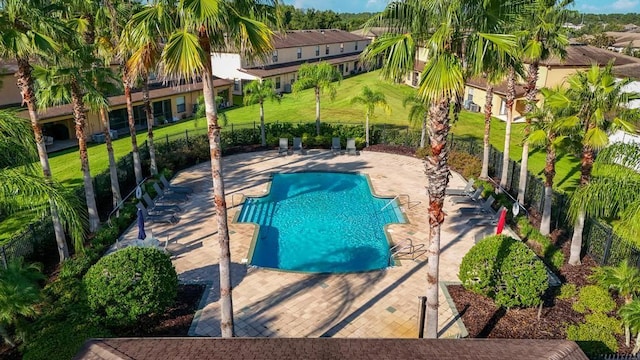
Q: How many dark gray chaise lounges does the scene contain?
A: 12